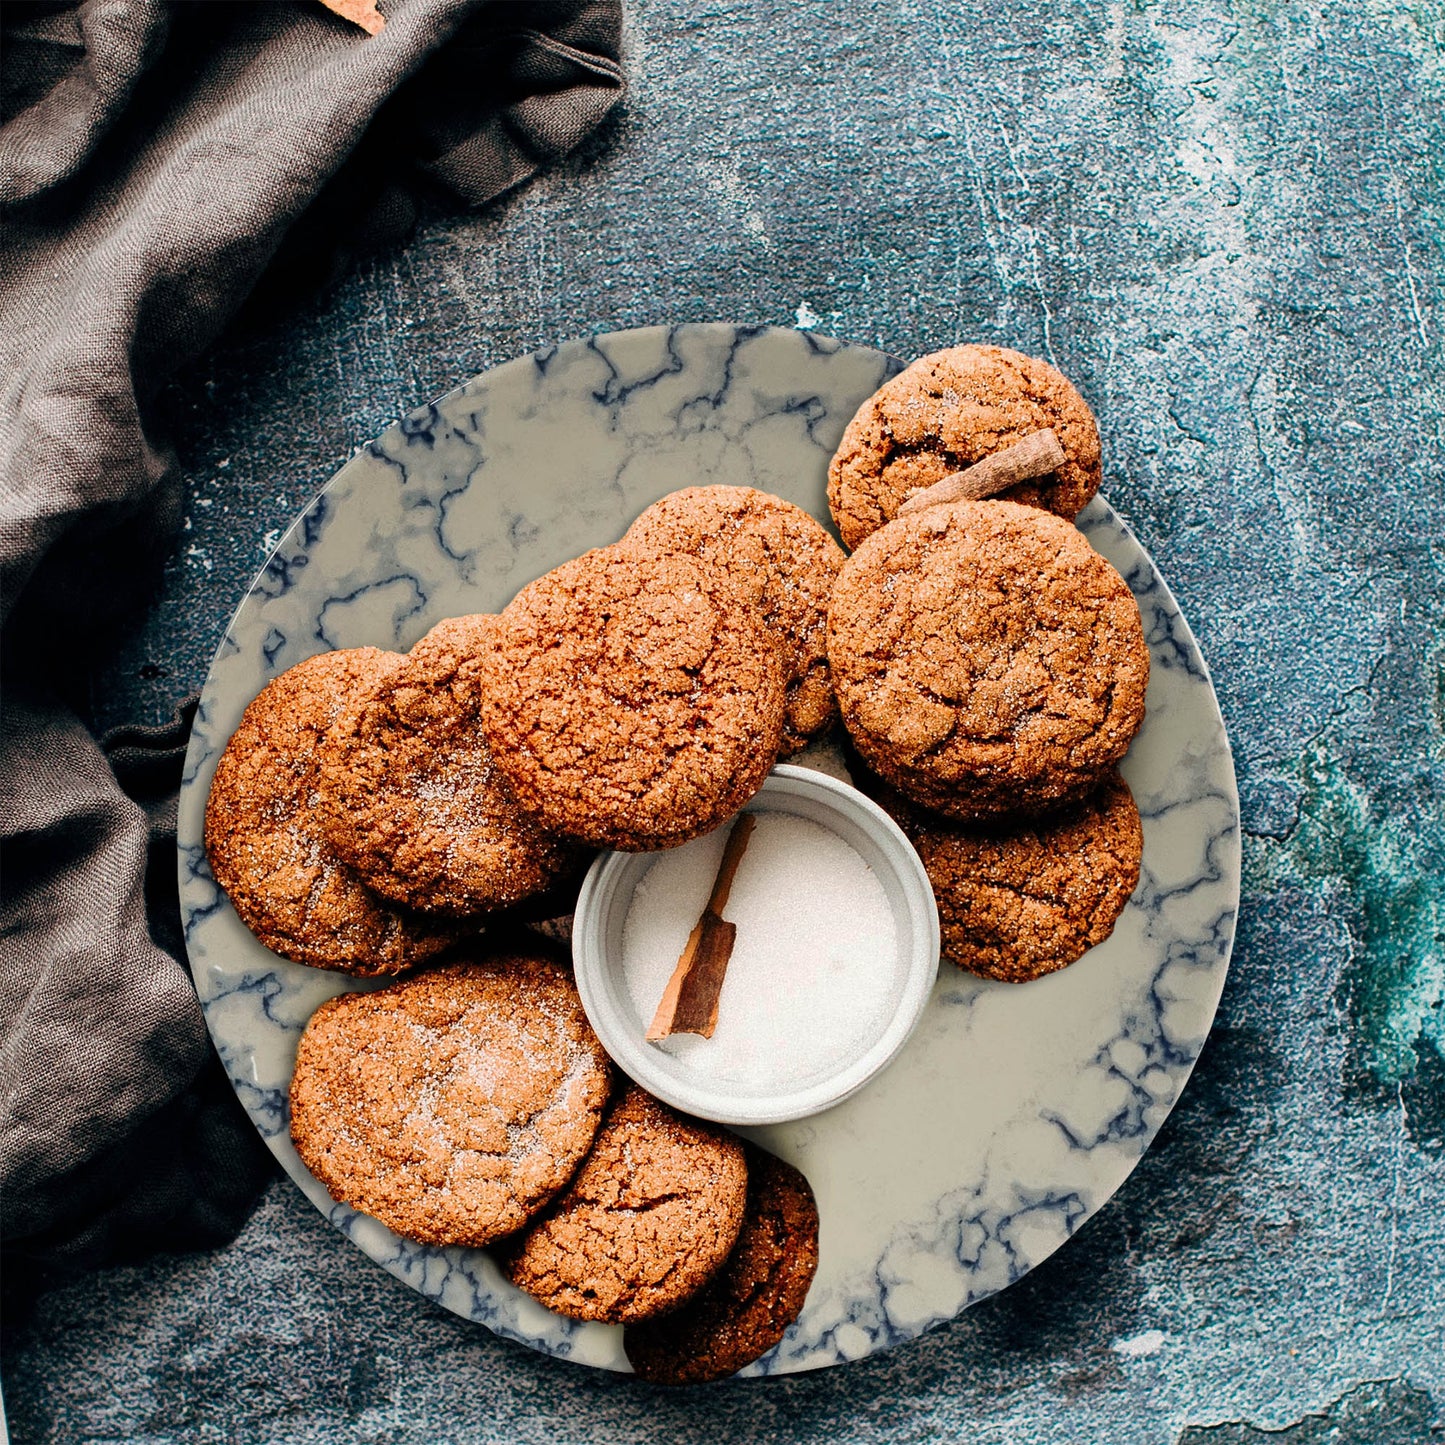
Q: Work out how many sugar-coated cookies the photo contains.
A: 10